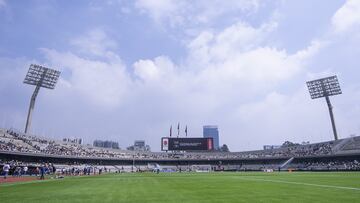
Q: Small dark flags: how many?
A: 3